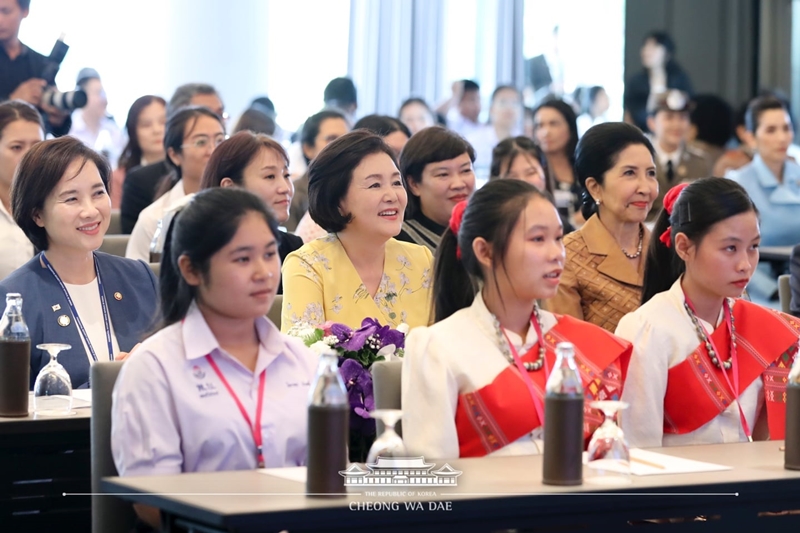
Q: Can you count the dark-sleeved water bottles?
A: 4